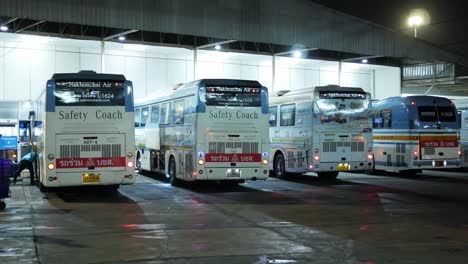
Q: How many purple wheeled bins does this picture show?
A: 1